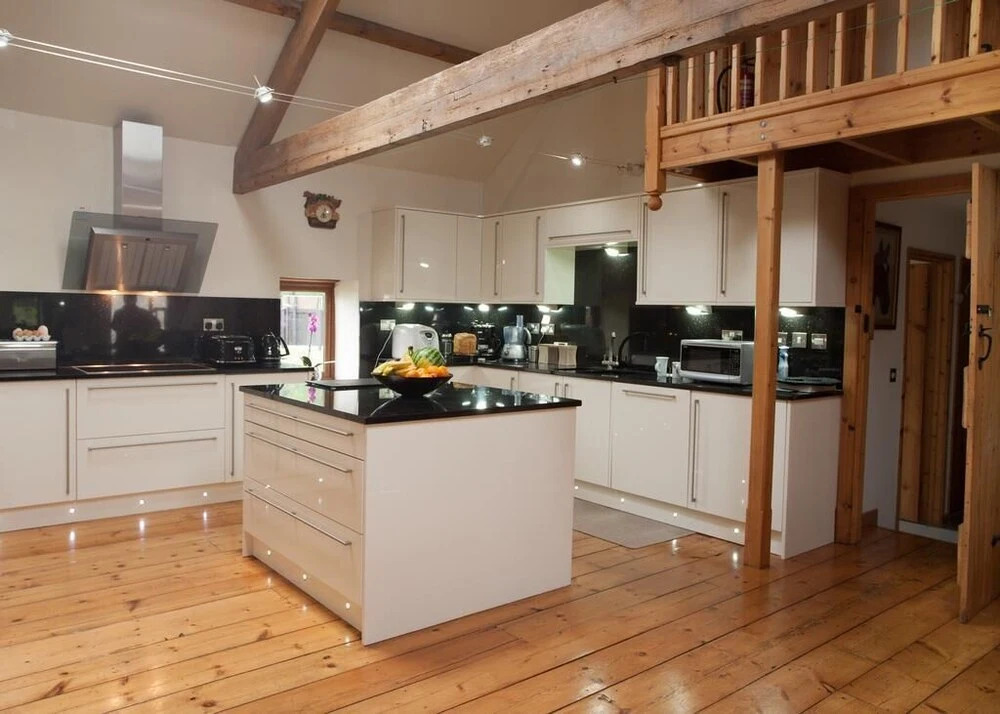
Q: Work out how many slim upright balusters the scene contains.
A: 12